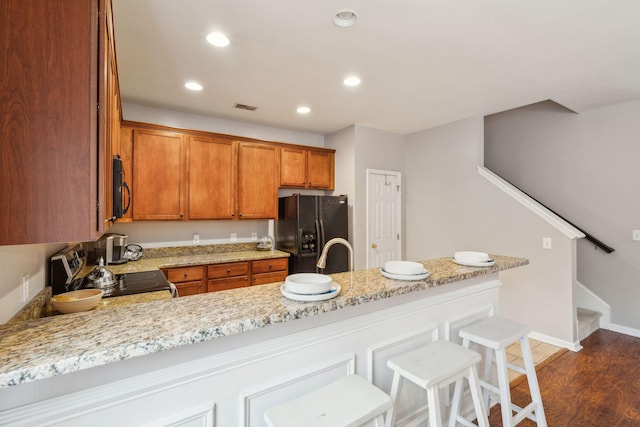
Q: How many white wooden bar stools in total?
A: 3